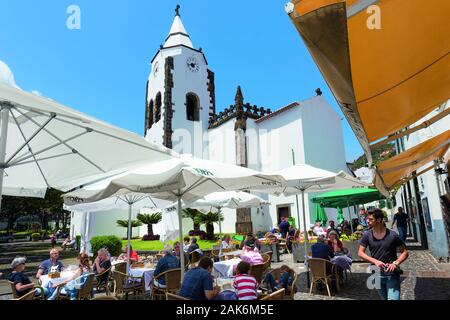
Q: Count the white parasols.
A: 5